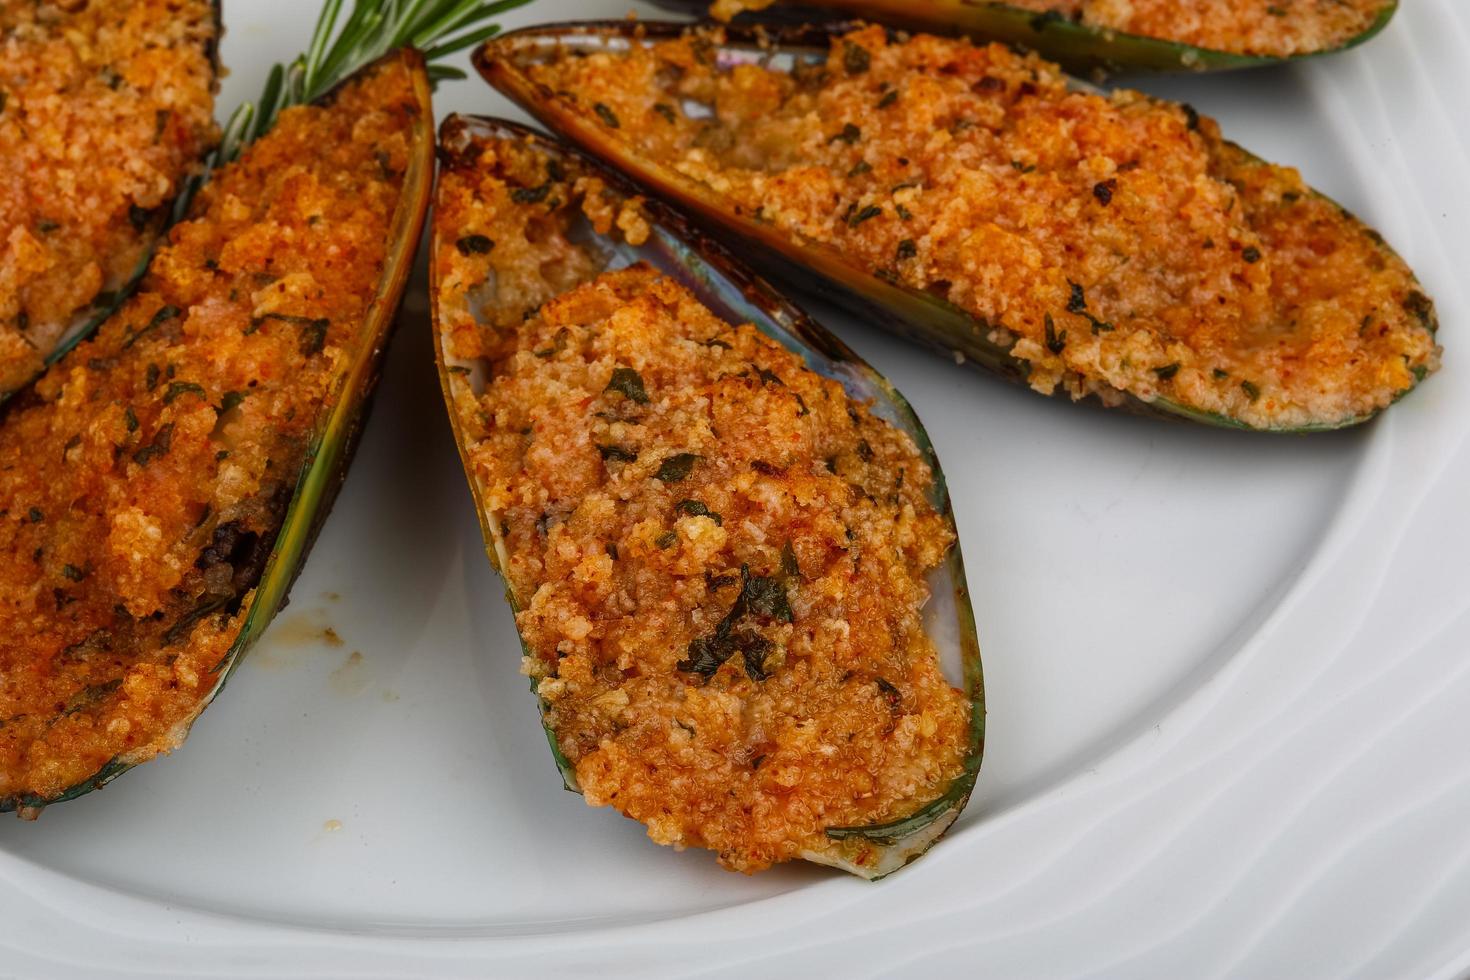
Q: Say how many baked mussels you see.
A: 5